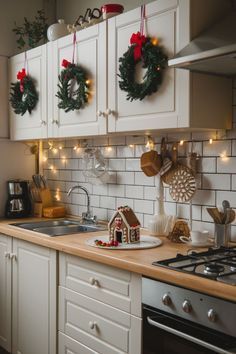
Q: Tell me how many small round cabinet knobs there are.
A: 8